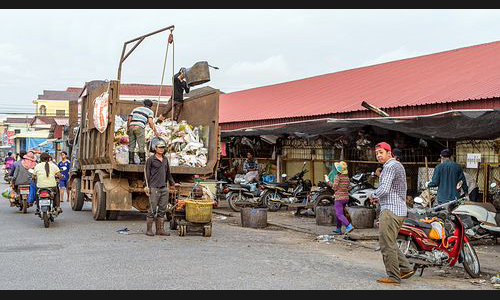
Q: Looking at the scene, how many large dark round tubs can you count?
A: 3